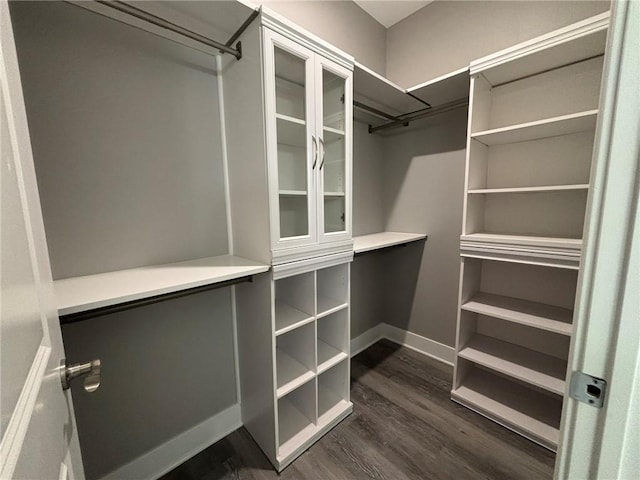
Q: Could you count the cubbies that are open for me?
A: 6